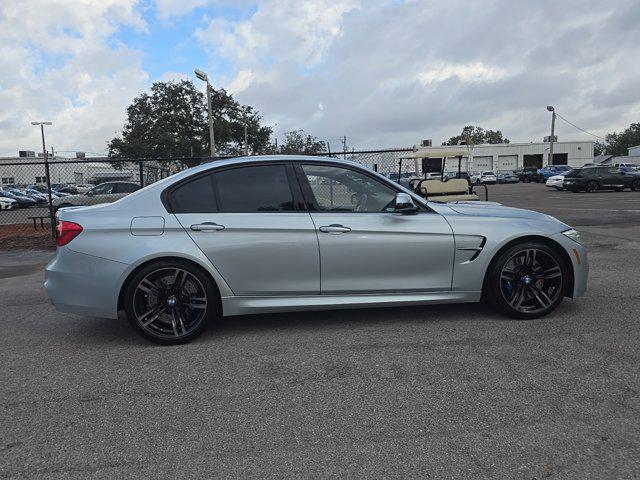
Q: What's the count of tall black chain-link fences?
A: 1